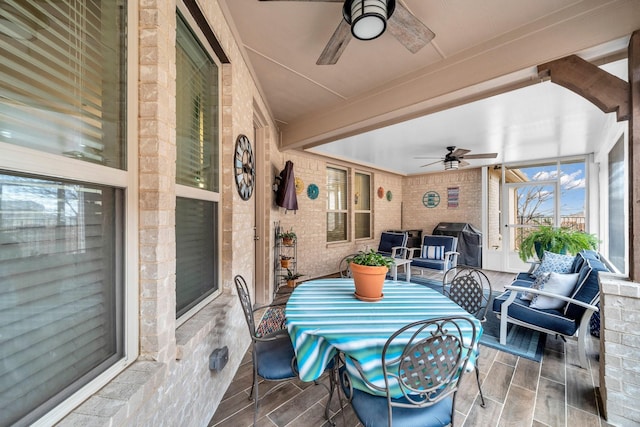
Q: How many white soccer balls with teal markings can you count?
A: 0